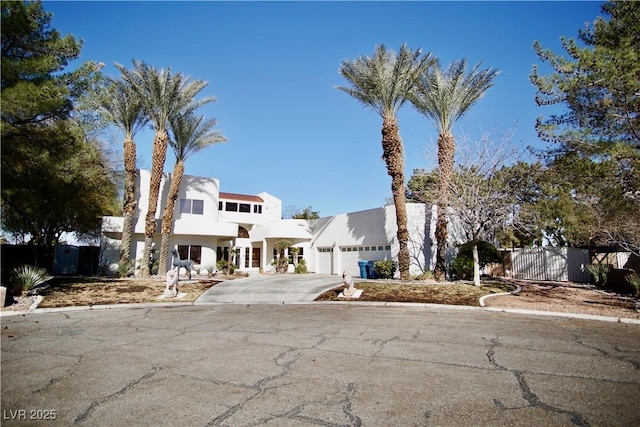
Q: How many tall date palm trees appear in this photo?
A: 5